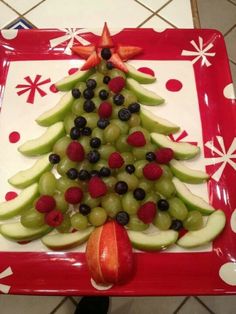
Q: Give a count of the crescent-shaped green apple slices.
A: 15